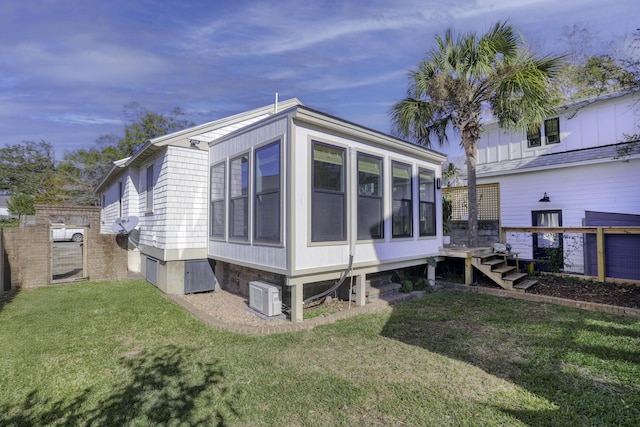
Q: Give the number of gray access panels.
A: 2